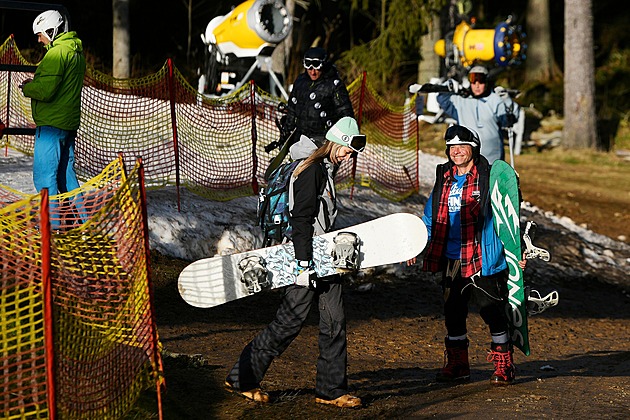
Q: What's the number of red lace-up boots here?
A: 2